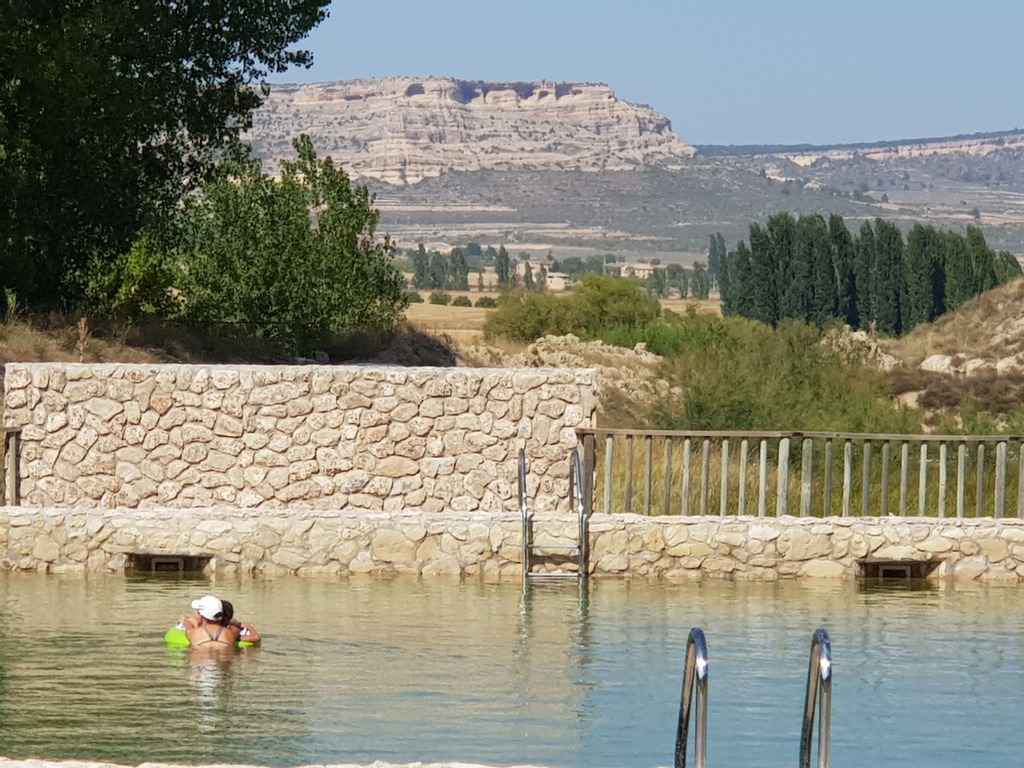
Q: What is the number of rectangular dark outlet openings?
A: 2